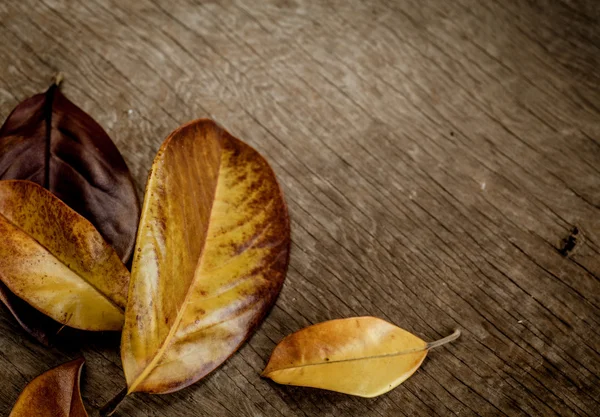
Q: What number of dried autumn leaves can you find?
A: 5